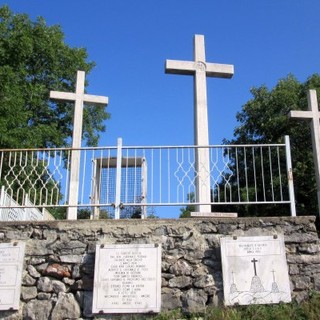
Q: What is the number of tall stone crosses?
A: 3